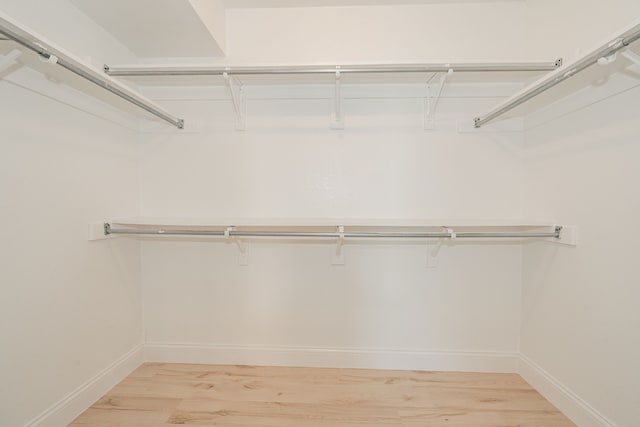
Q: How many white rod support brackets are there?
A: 8